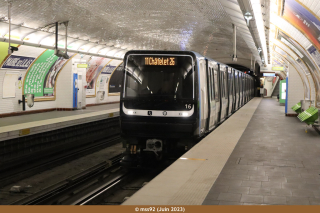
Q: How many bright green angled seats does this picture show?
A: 2